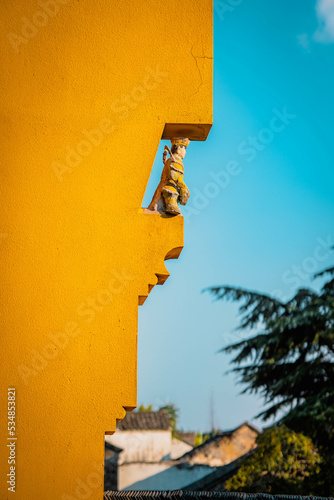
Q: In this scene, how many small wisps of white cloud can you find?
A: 2